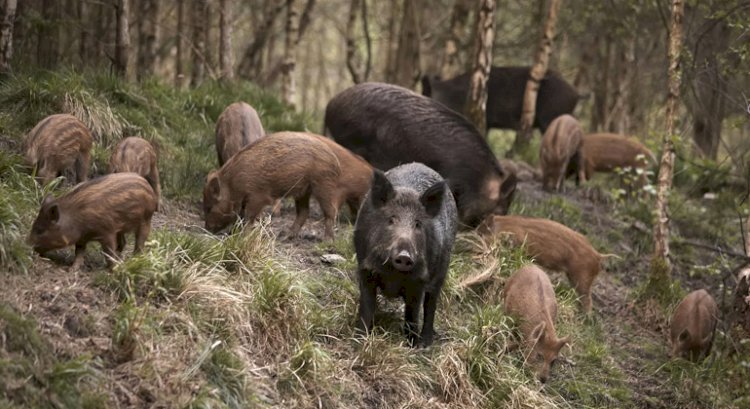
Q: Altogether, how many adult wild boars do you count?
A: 3